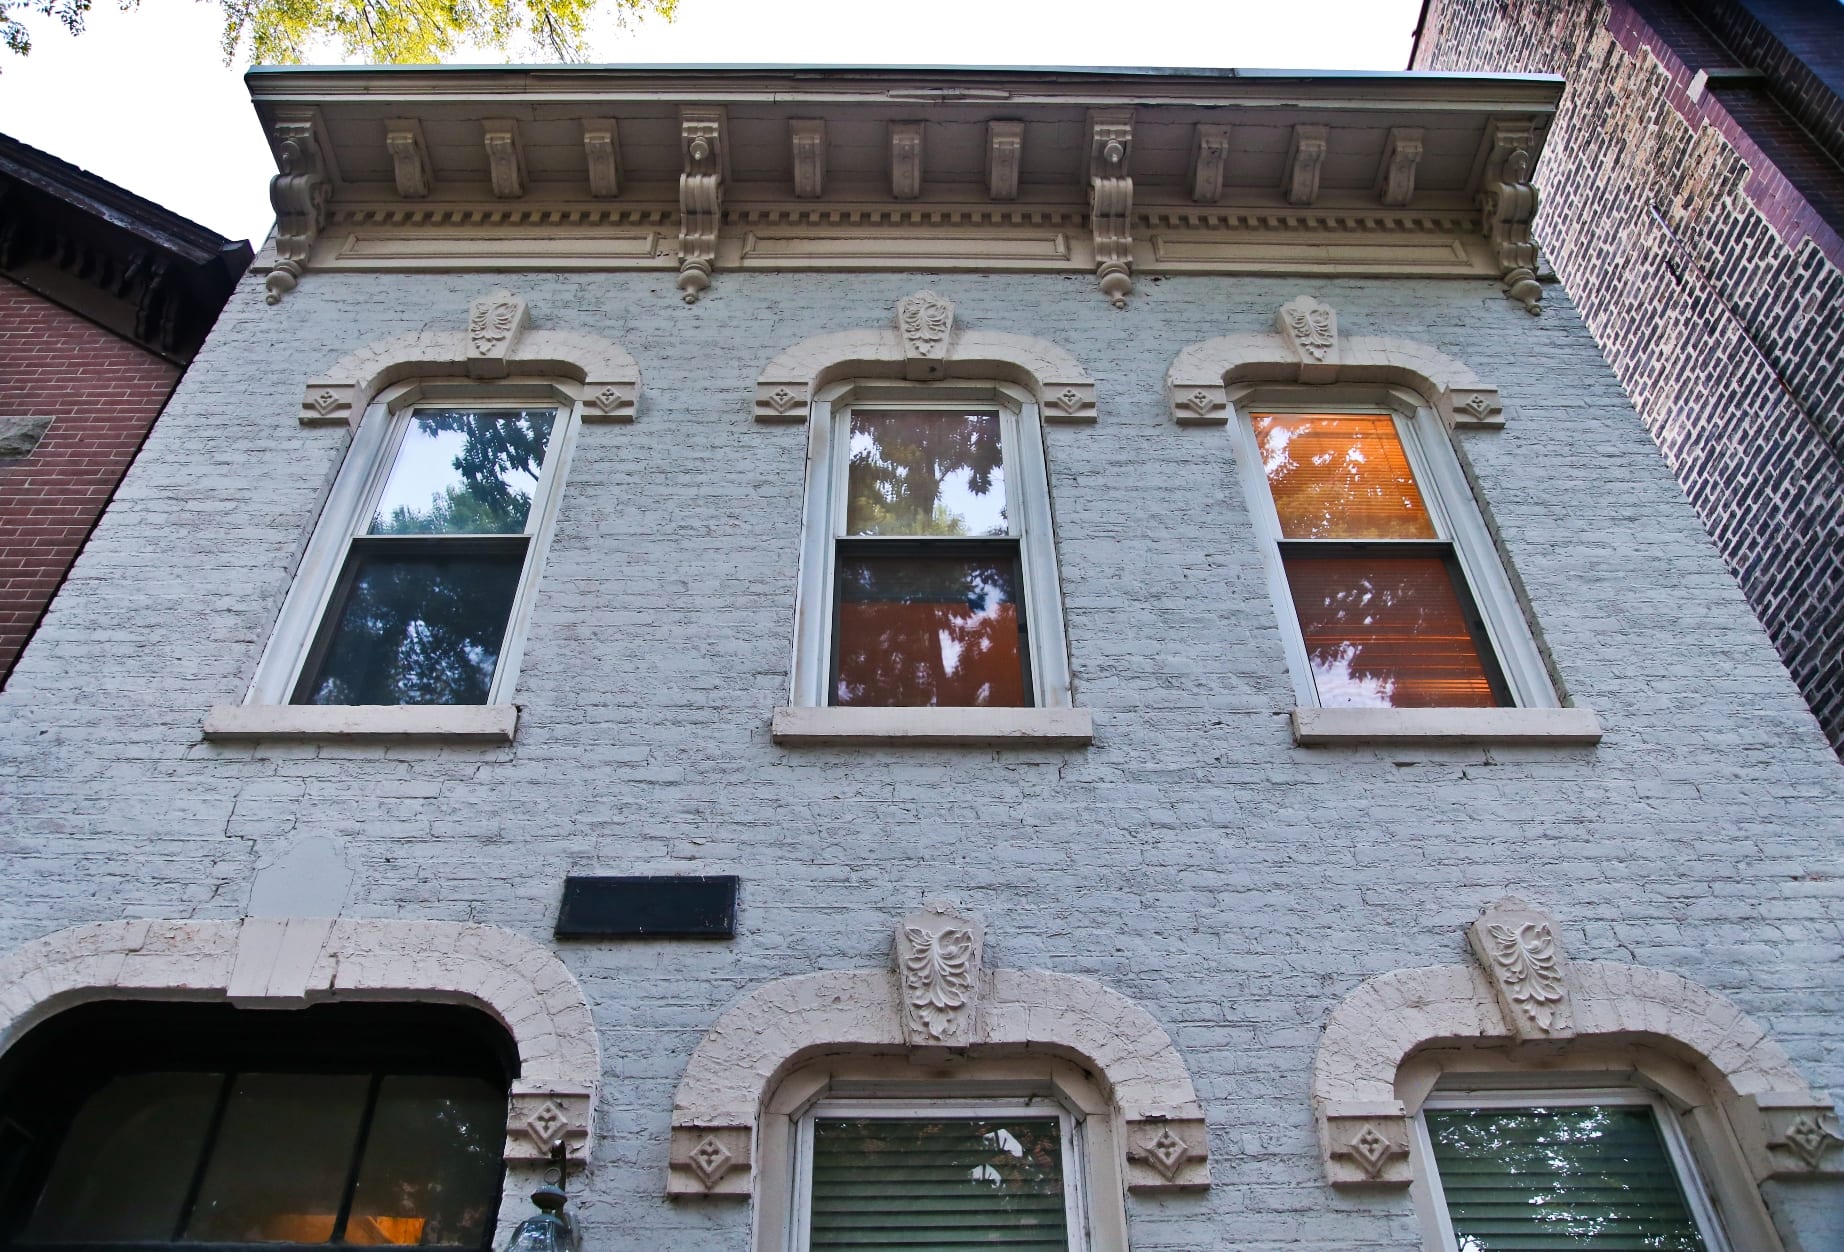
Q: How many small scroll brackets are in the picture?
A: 9